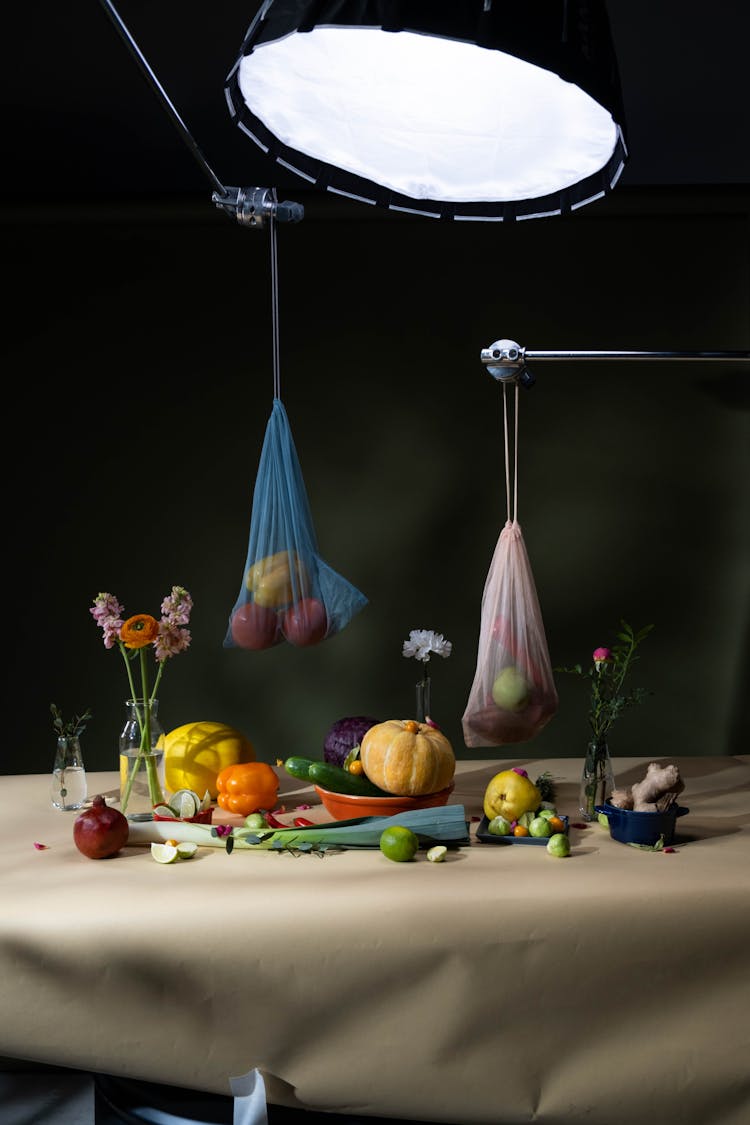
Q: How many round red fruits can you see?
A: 3